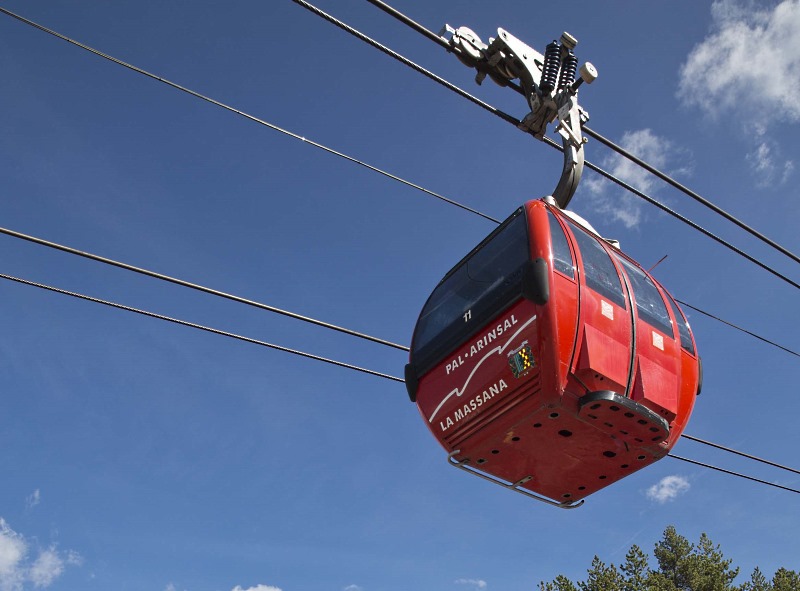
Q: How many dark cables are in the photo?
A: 5